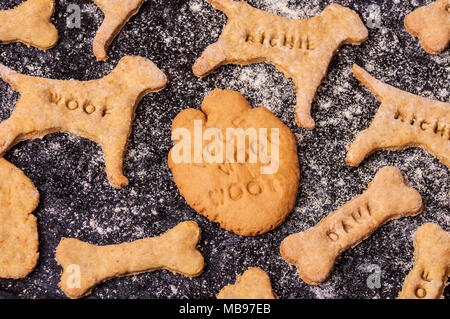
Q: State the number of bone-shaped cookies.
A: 6